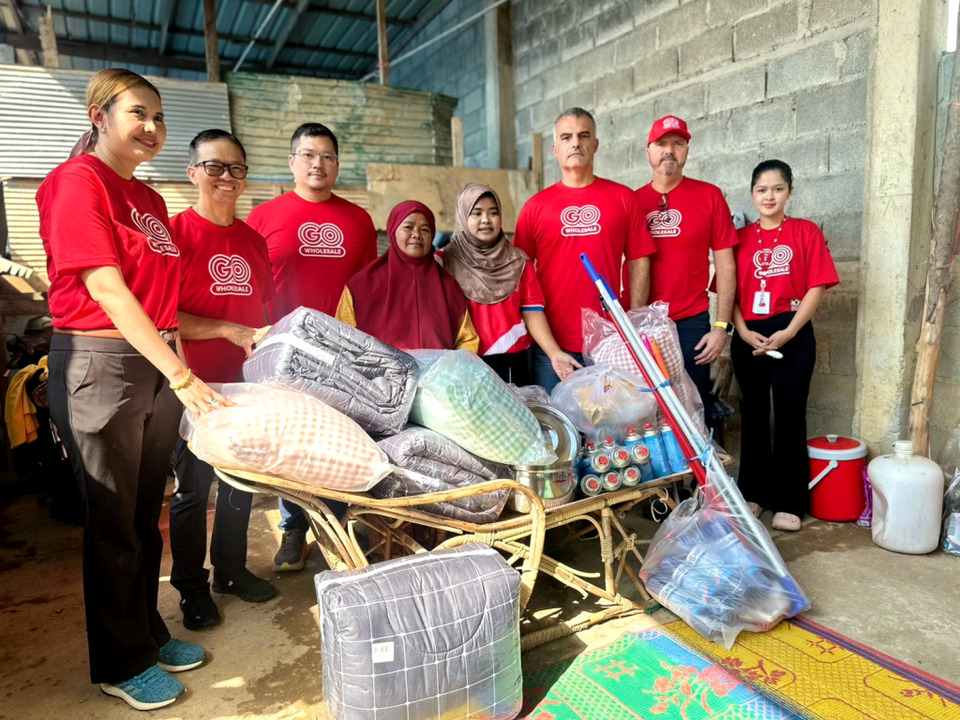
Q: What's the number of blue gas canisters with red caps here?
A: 11